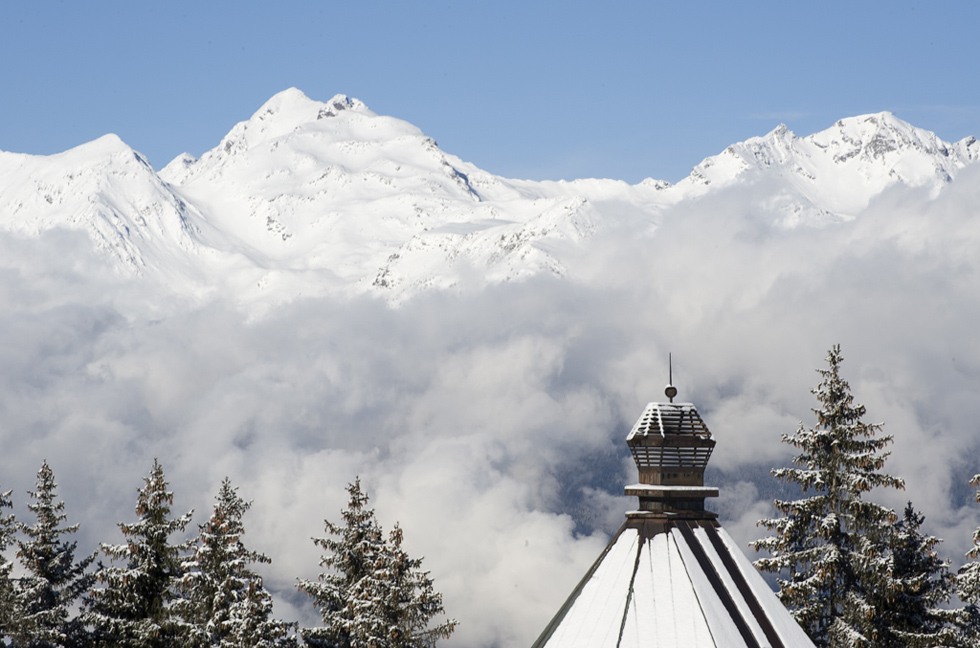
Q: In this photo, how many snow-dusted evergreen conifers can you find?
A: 9